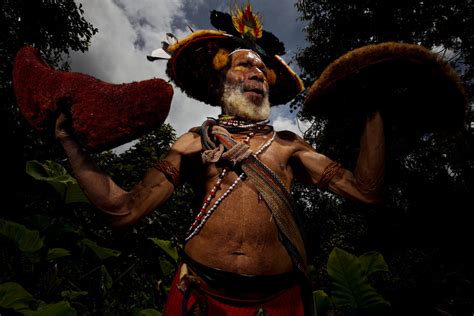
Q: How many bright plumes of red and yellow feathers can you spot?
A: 1